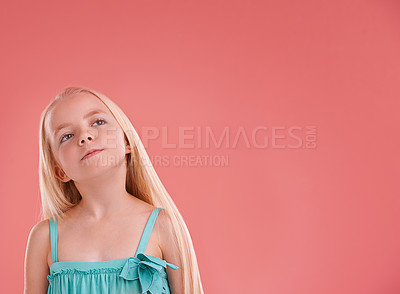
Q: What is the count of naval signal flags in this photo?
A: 0